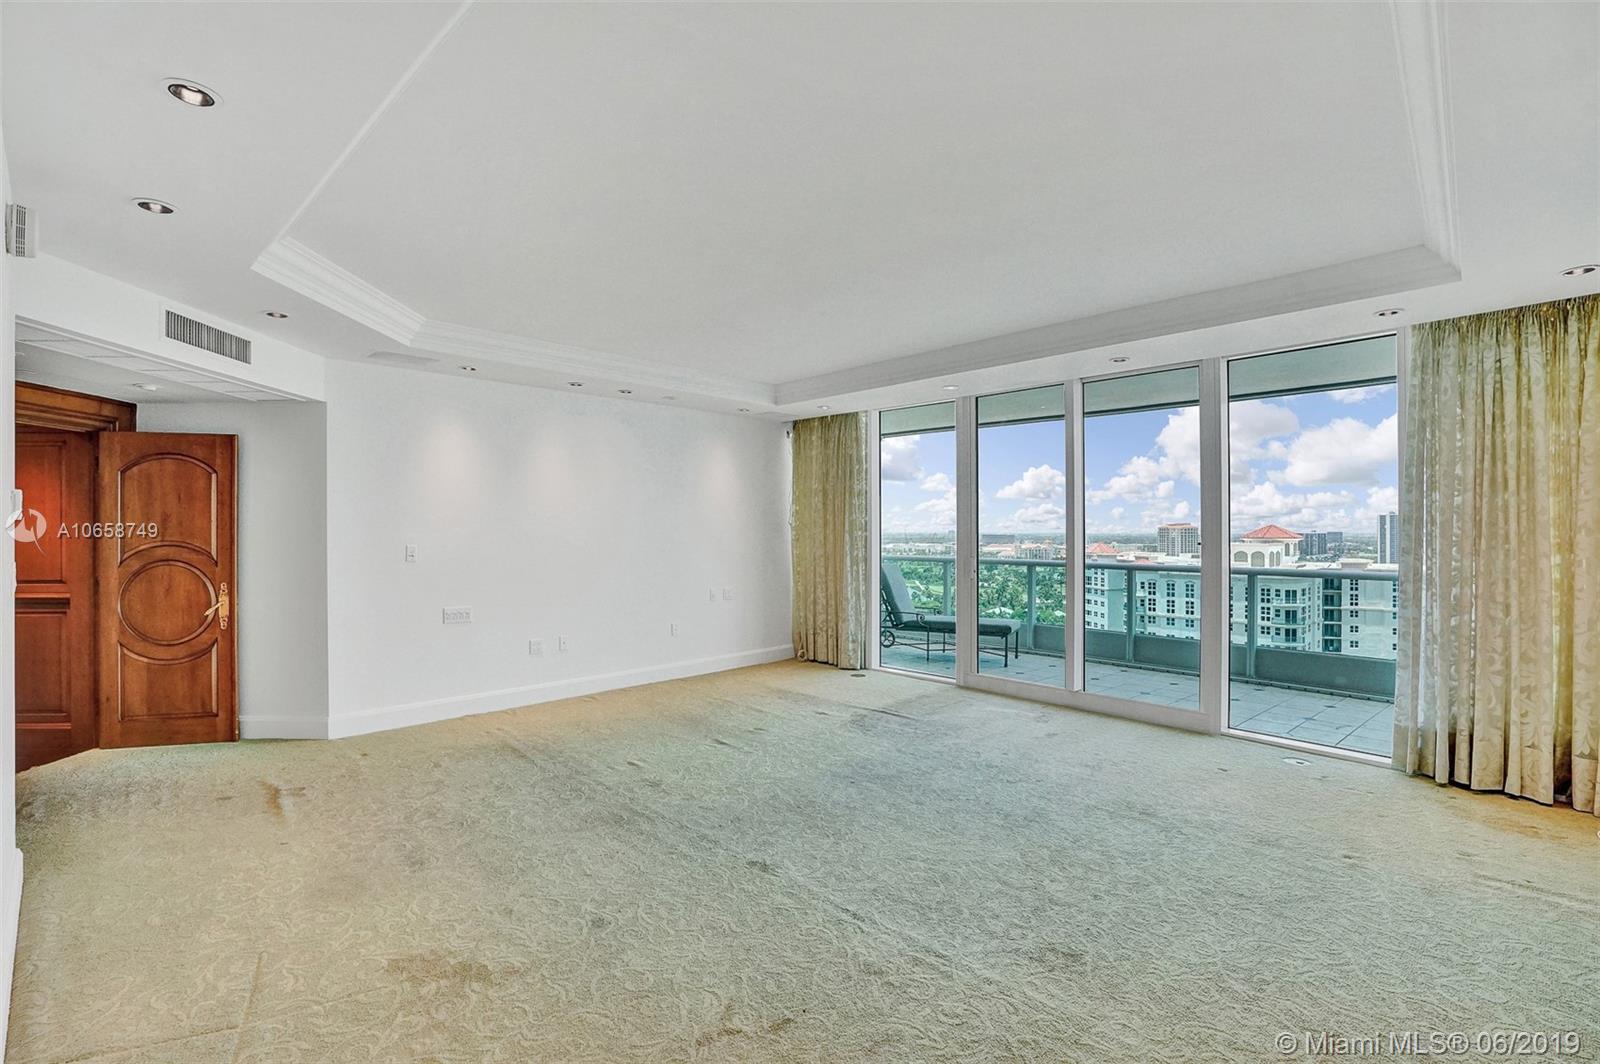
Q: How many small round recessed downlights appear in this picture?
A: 12